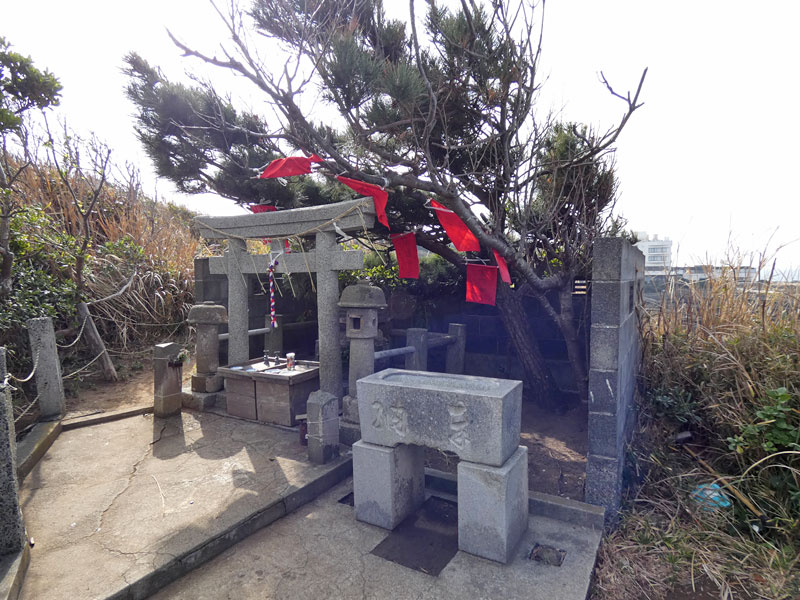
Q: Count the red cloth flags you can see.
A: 7